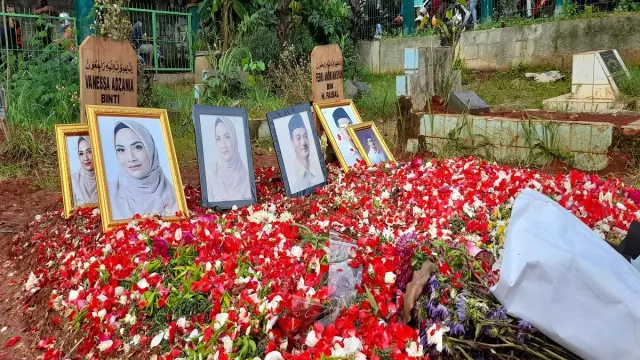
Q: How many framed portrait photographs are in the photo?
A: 6